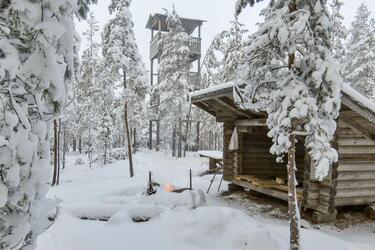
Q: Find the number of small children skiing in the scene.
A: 0